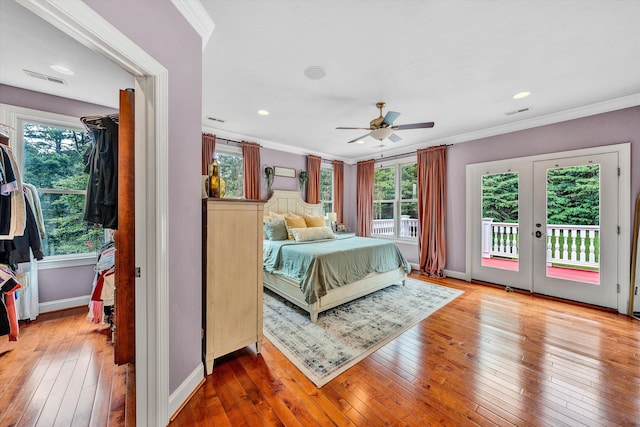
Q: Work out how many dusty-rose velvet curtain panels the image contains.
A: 6